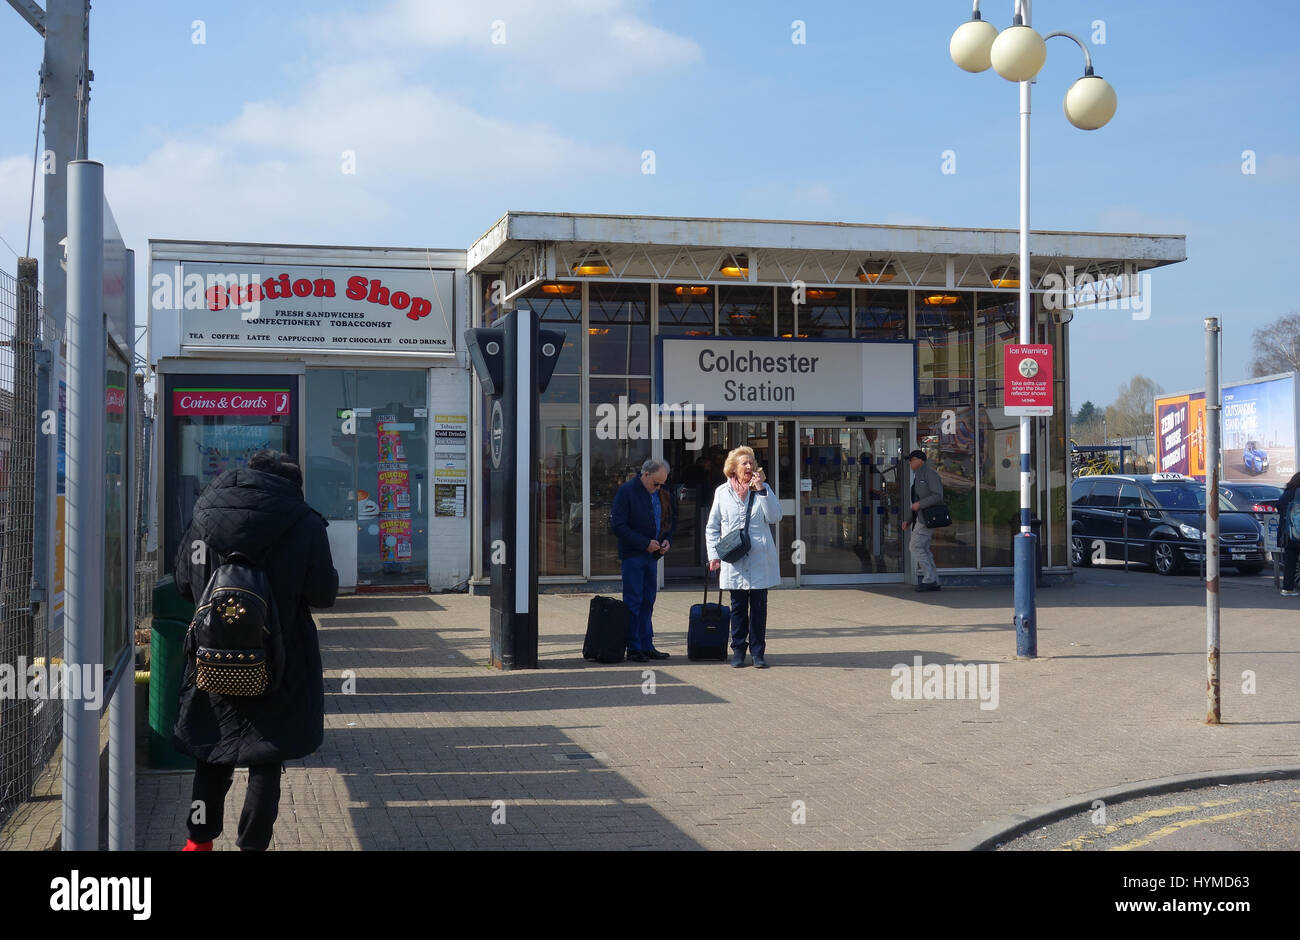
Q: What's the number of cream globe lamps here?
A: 3